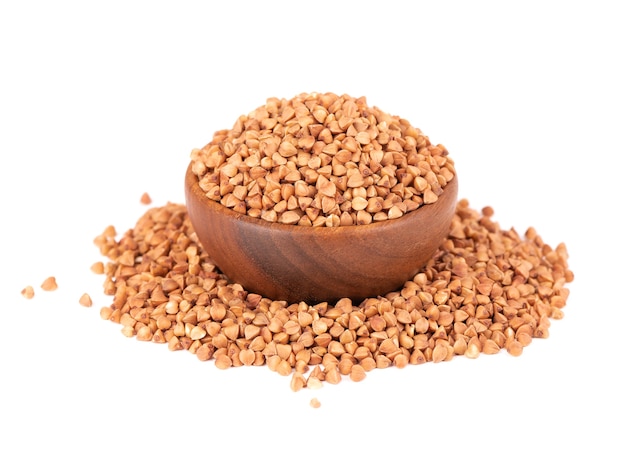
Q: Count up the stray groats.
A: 5